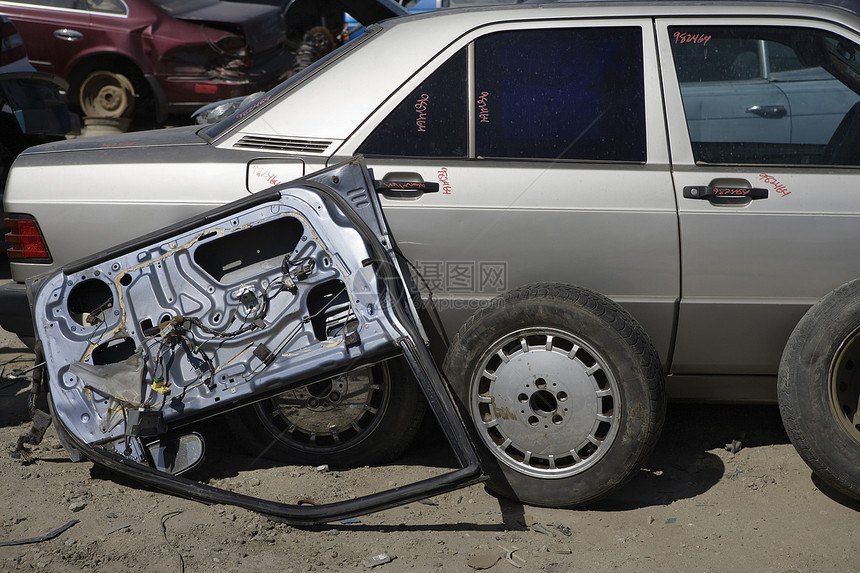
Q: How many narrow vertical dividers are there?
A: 1